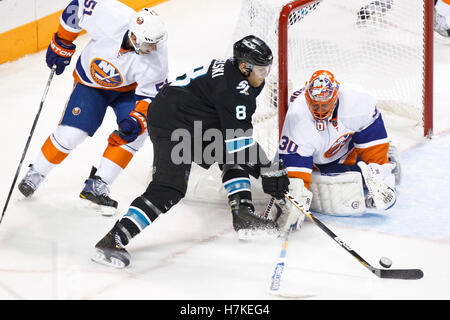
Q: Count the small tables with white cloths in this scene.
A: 0